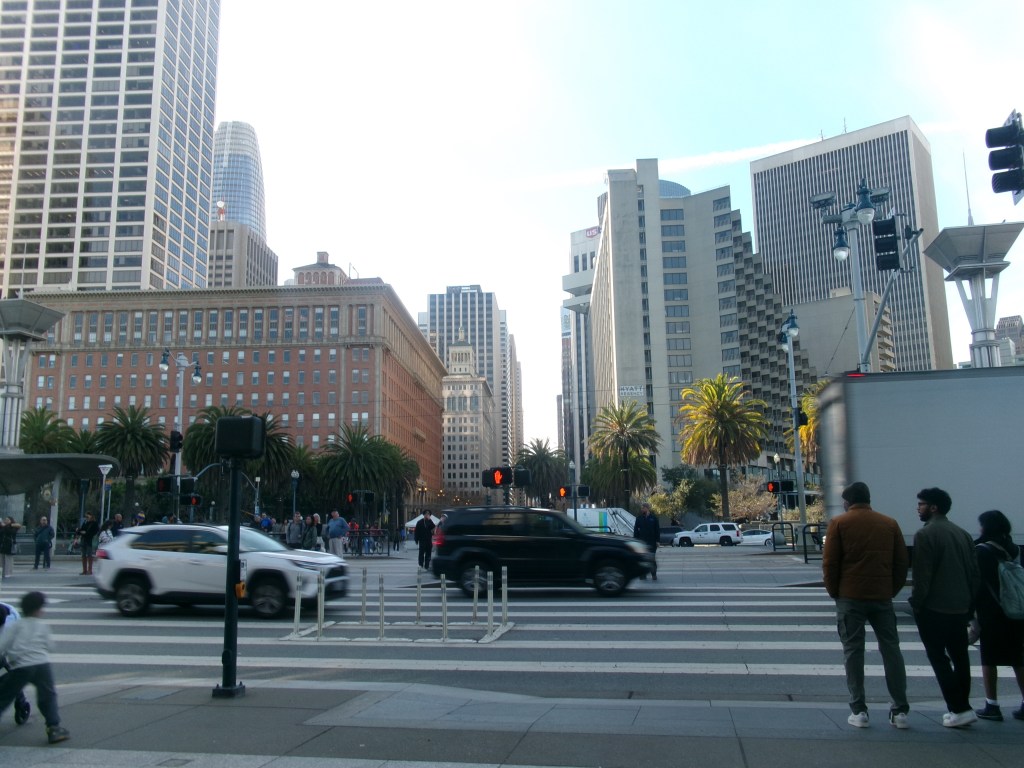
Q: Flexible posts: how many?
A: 10